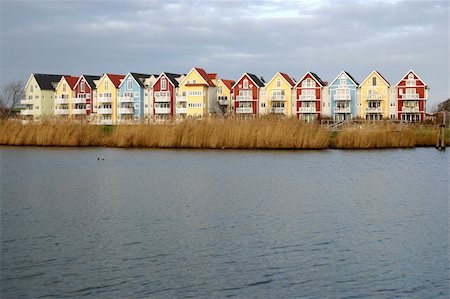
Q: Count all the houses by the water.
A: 14